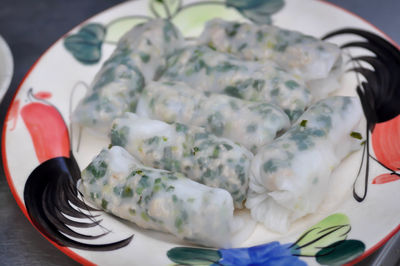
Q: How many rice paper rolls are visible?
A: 7